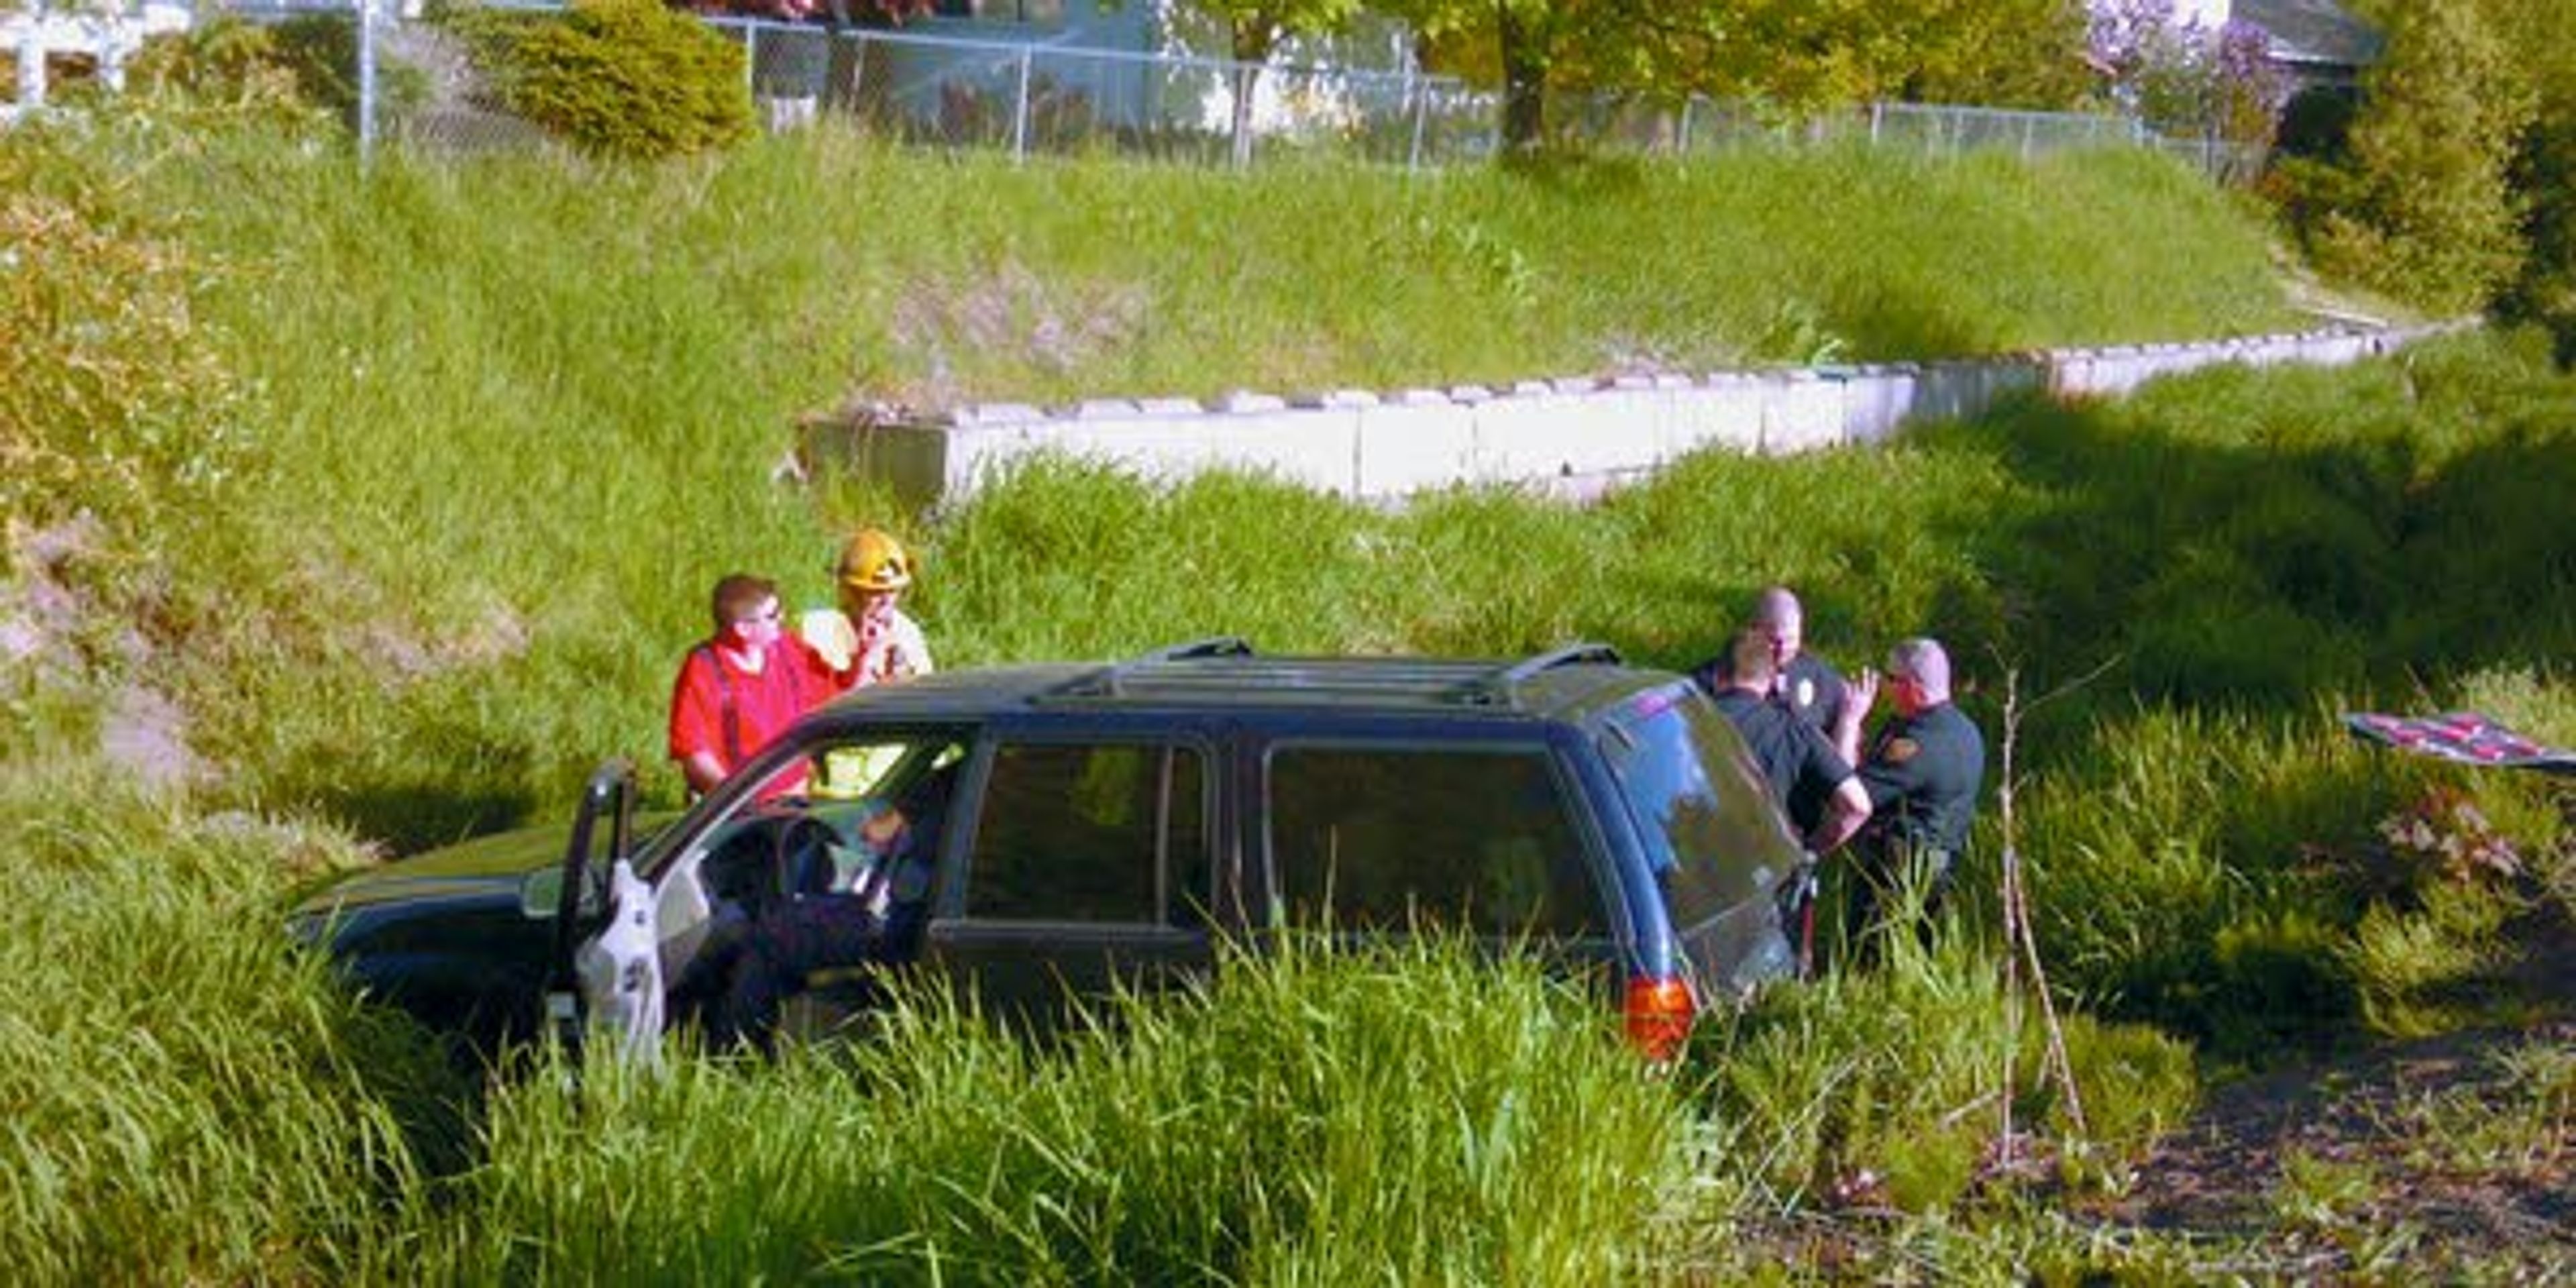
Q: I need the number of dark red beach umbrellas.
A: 0